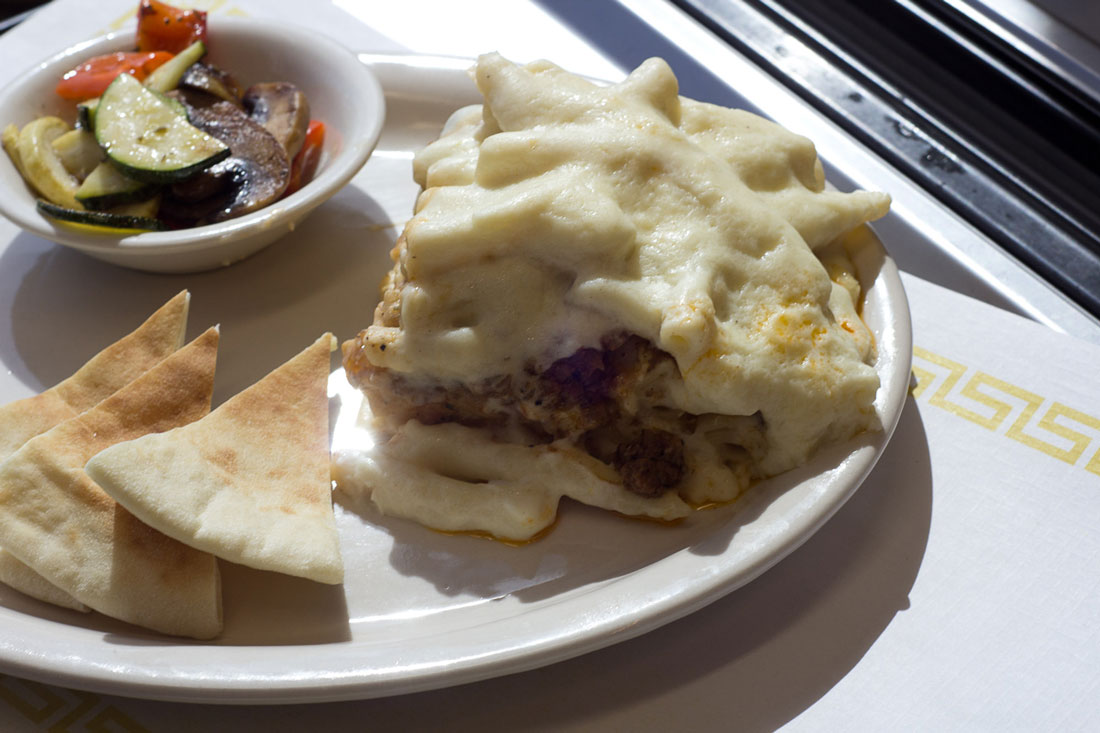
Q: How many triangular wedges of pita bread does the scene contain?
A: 3